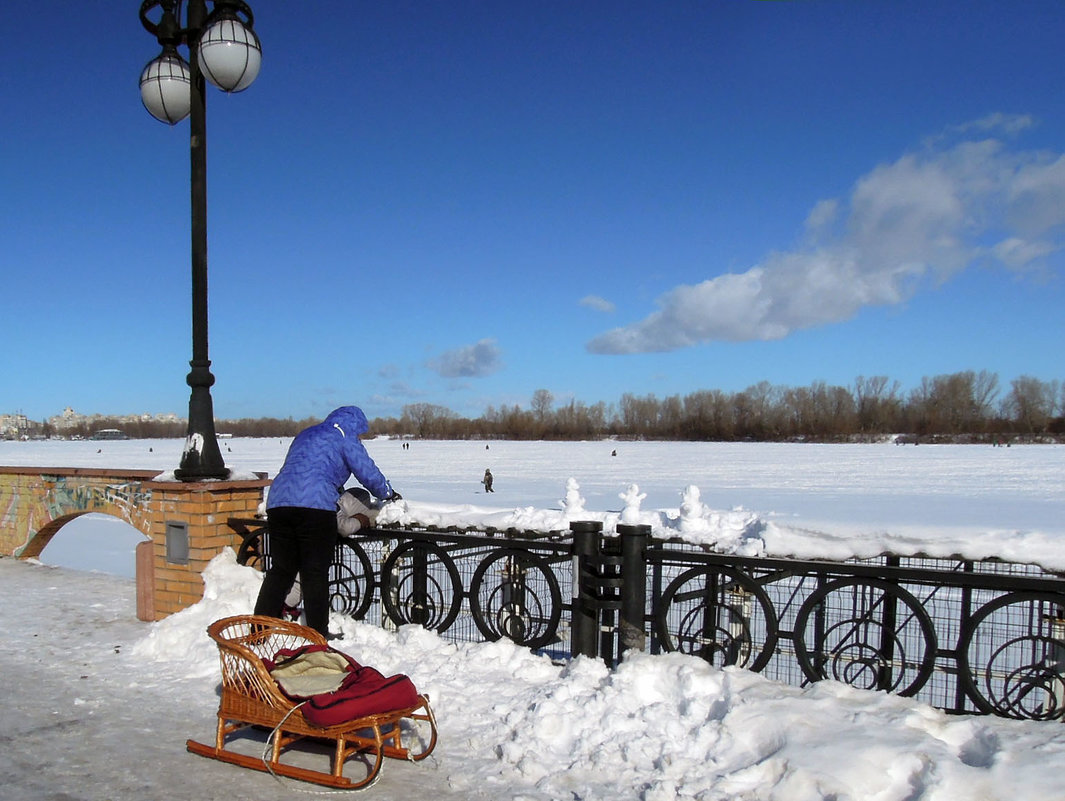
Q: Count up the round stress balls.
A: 0